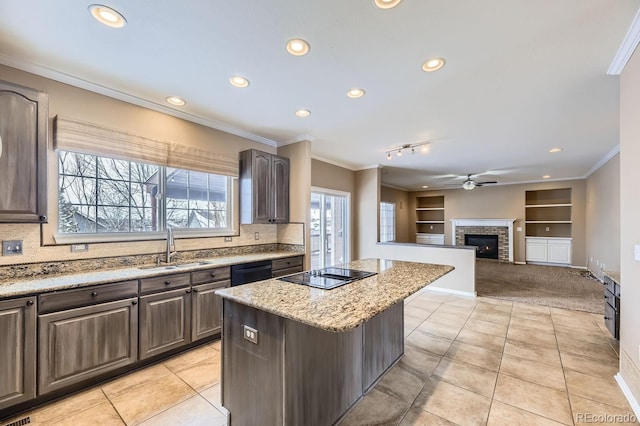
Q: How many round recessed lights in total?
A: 11